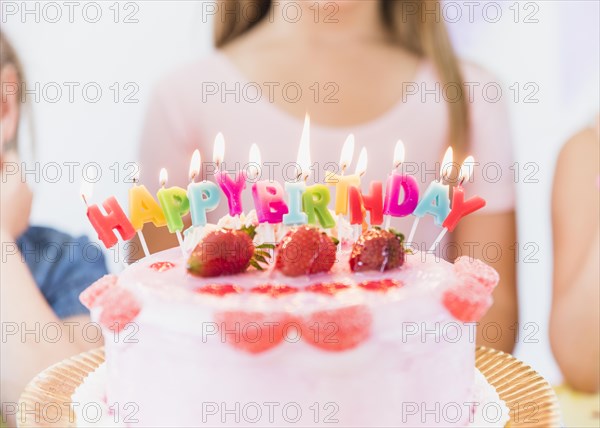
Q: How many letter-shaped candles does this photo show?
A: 13